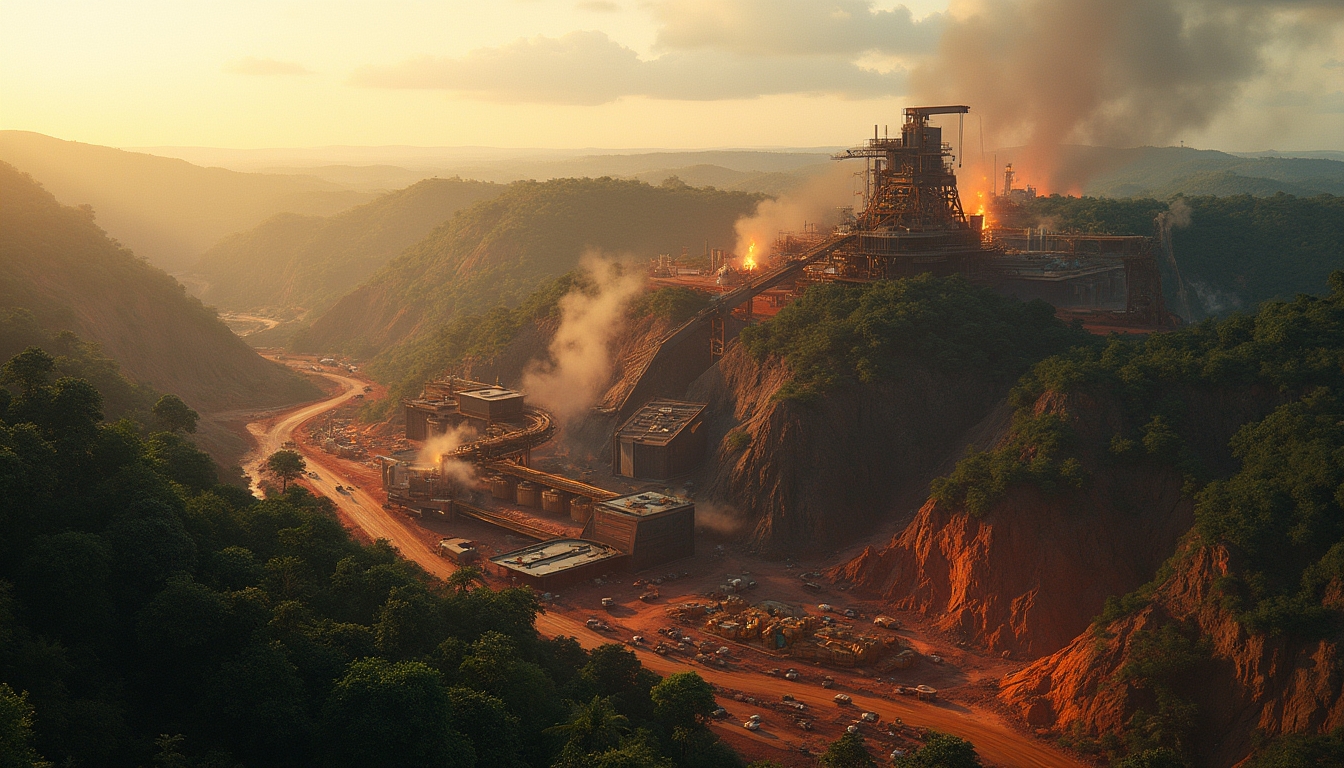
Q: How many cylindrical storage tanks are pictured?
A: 4